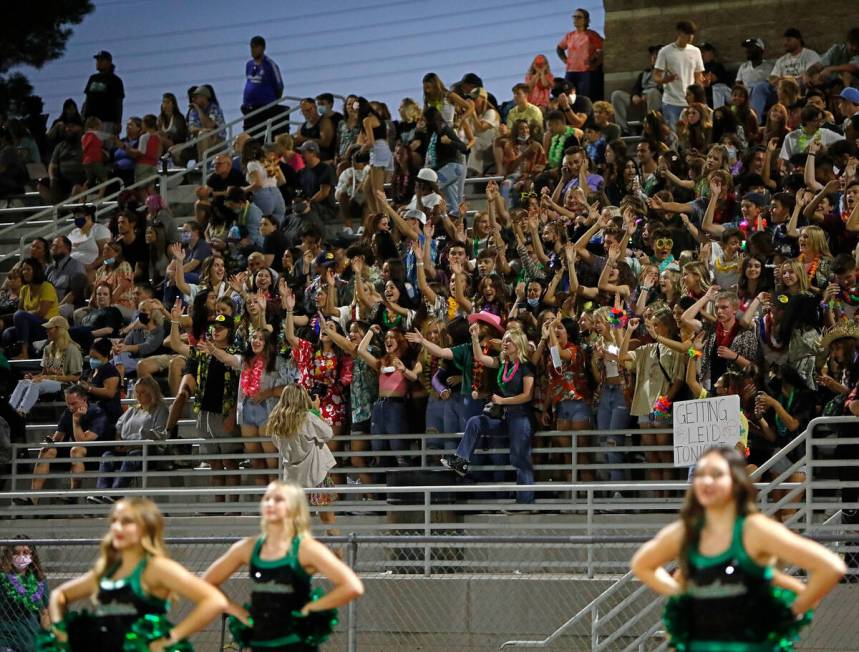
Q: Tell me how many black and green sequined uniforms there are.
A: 3